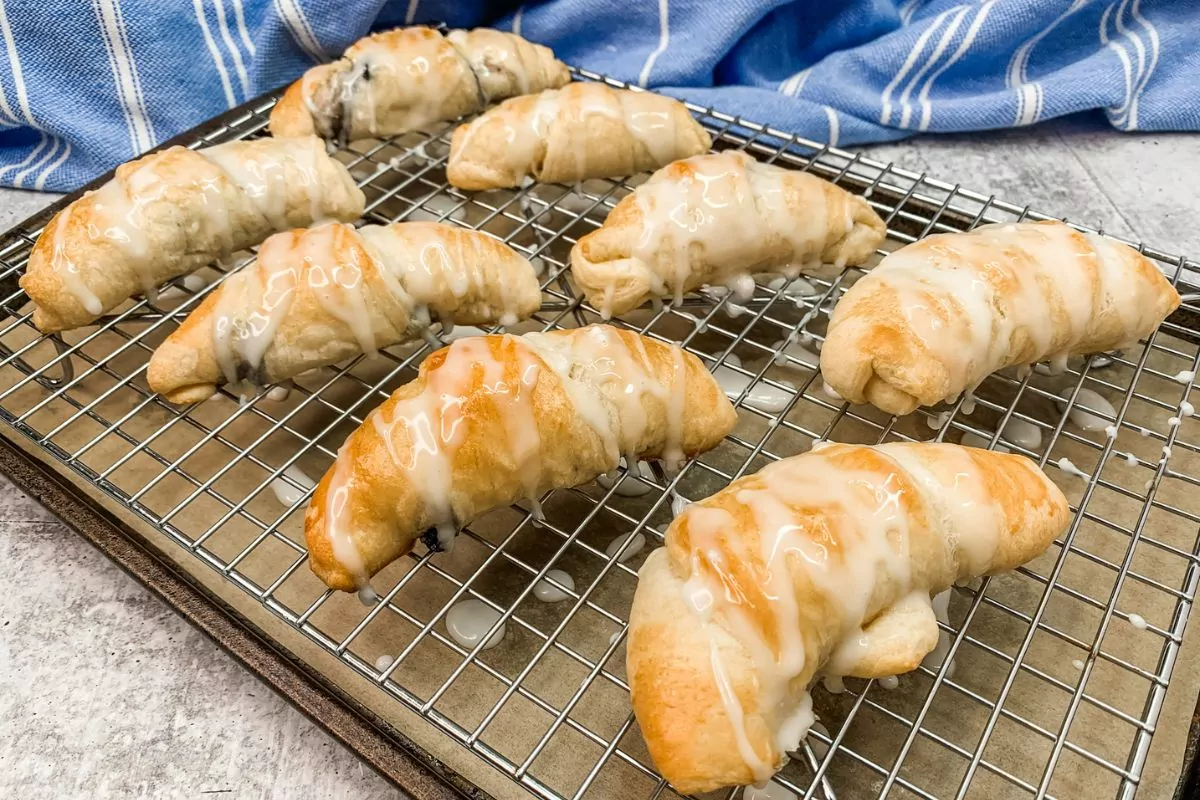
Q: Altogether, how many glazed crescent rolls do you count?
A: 8